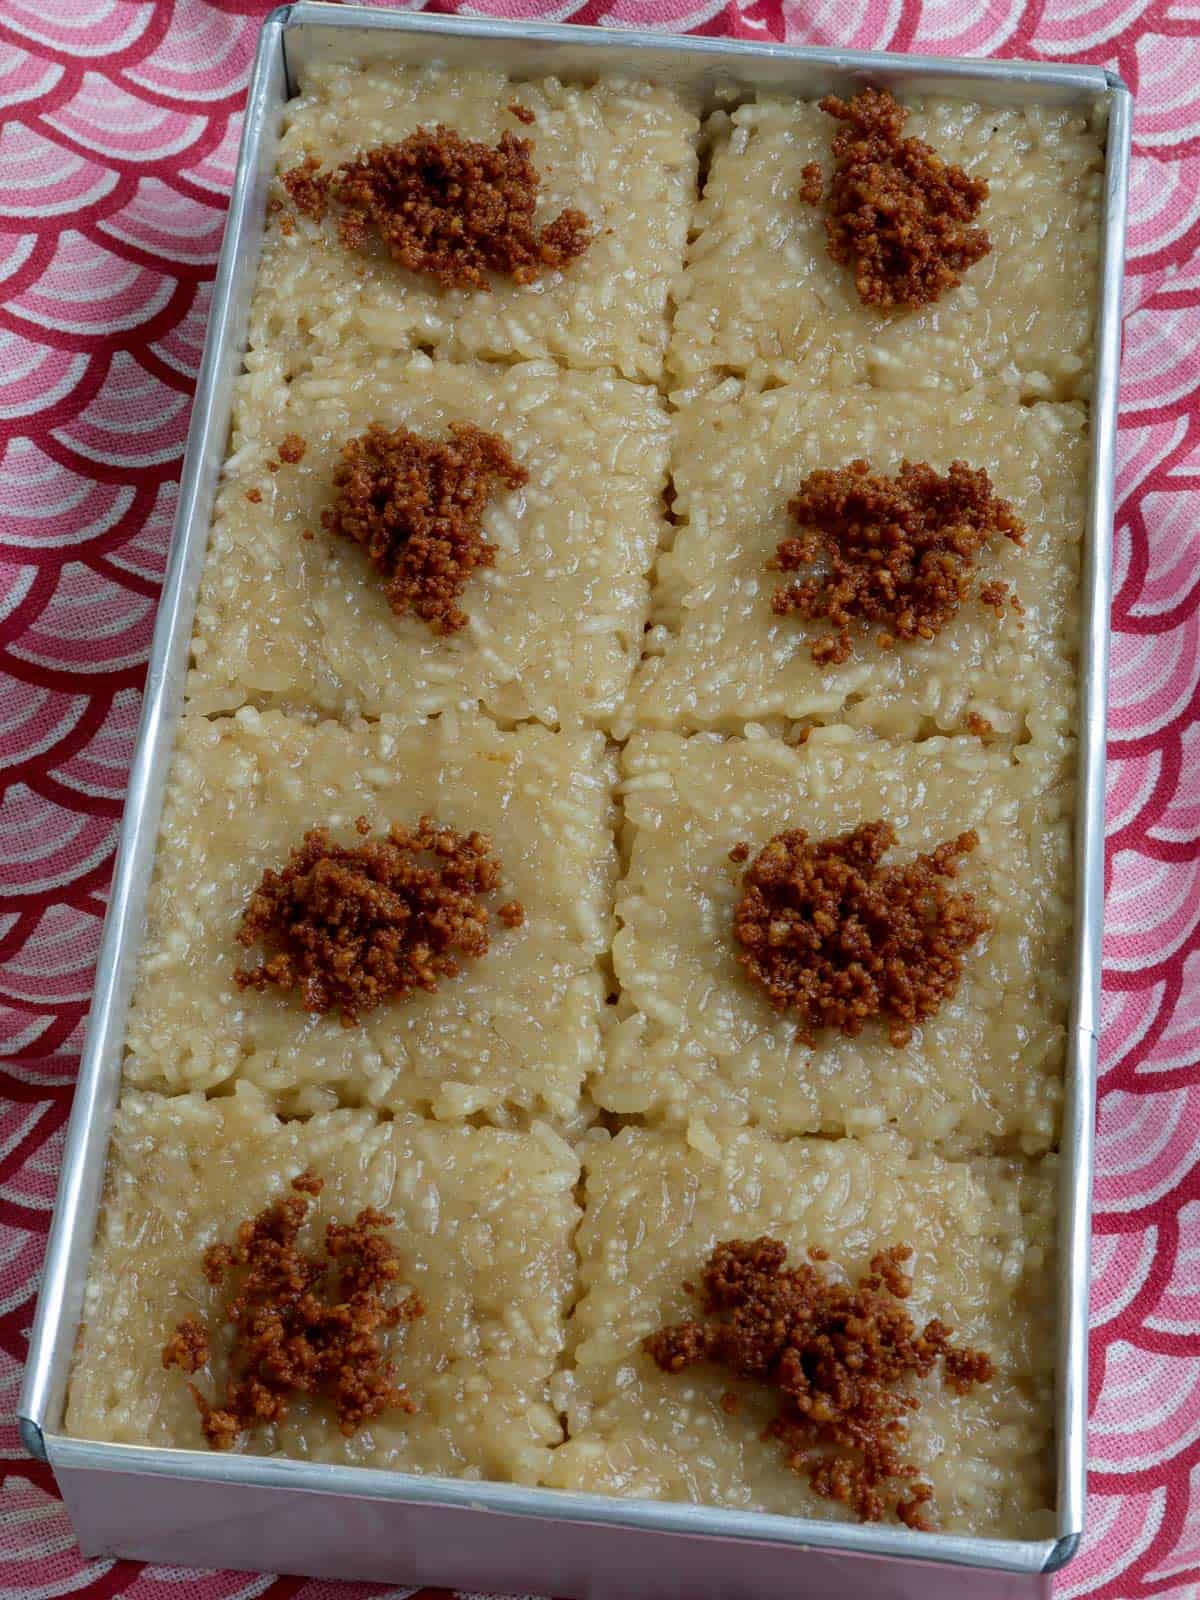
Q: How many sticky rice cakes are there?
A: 8